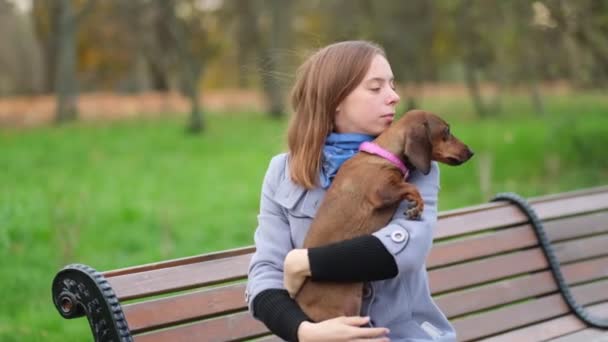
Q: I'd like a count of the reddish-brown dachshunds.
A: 1